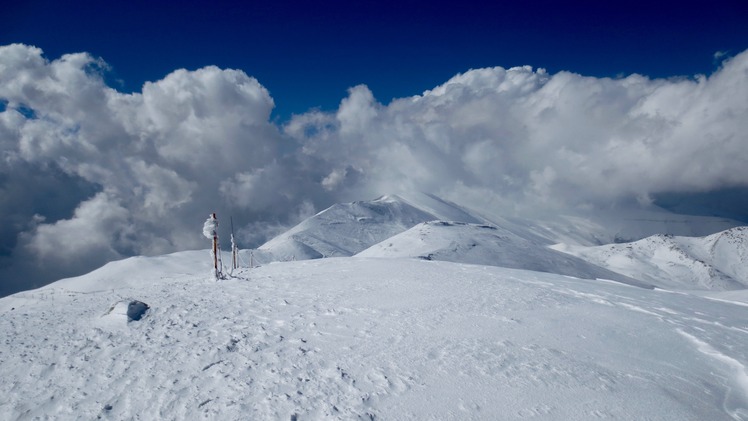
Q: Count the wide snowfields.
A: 1